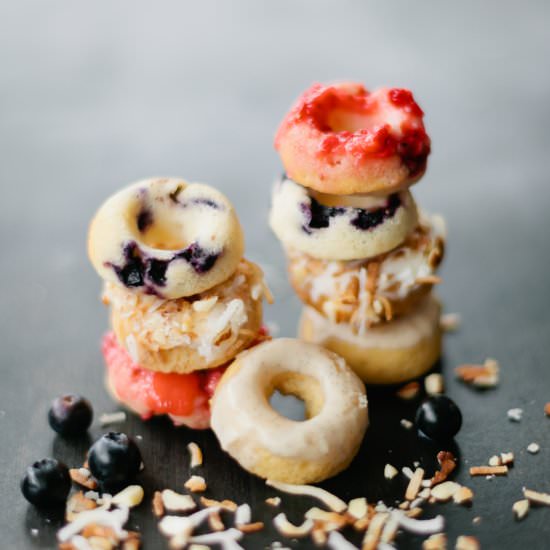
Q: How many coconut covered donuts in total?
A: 2